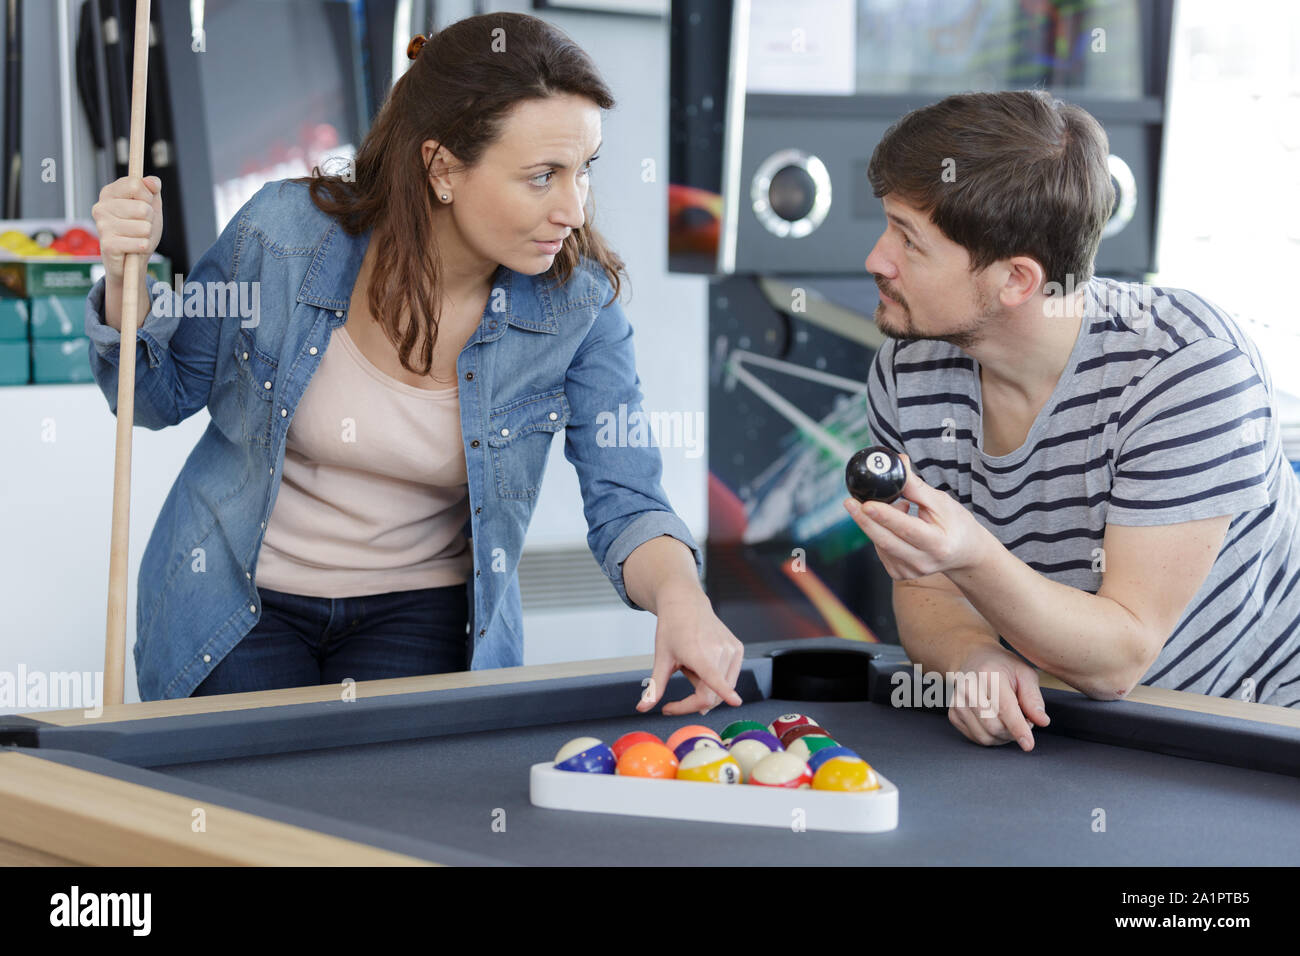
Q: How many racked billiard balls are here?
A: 14